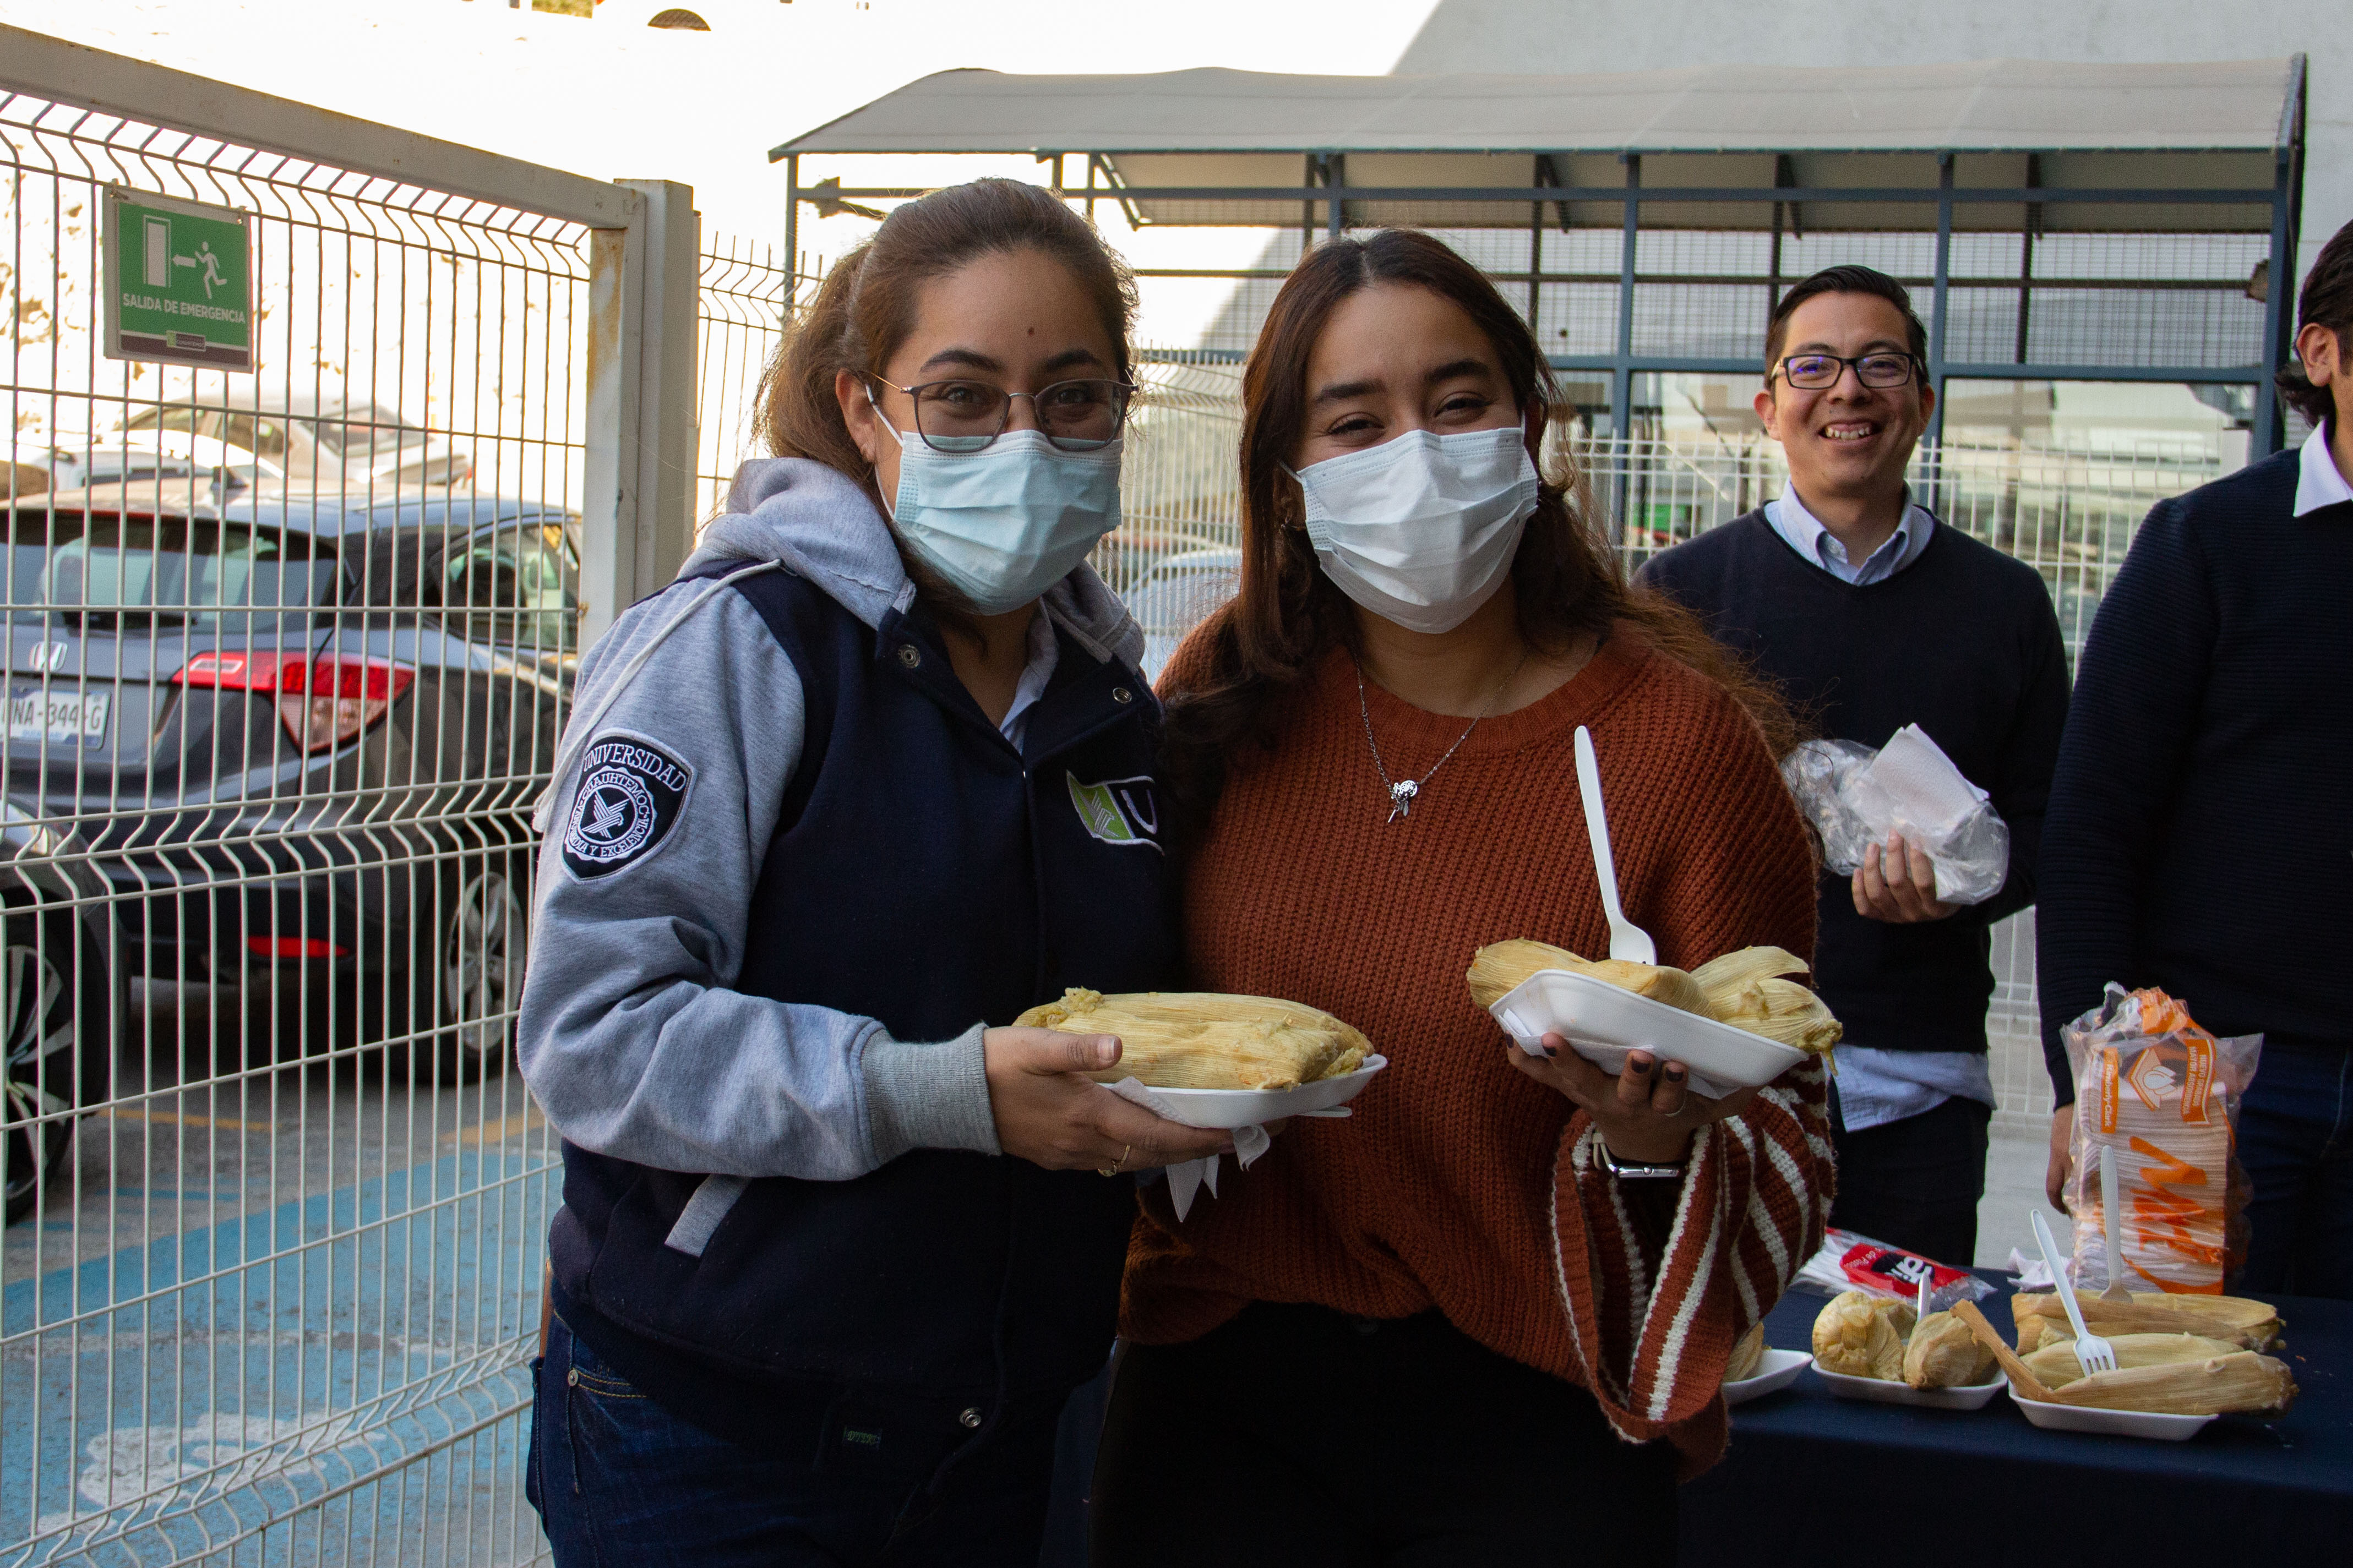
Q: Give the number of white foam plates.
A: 5